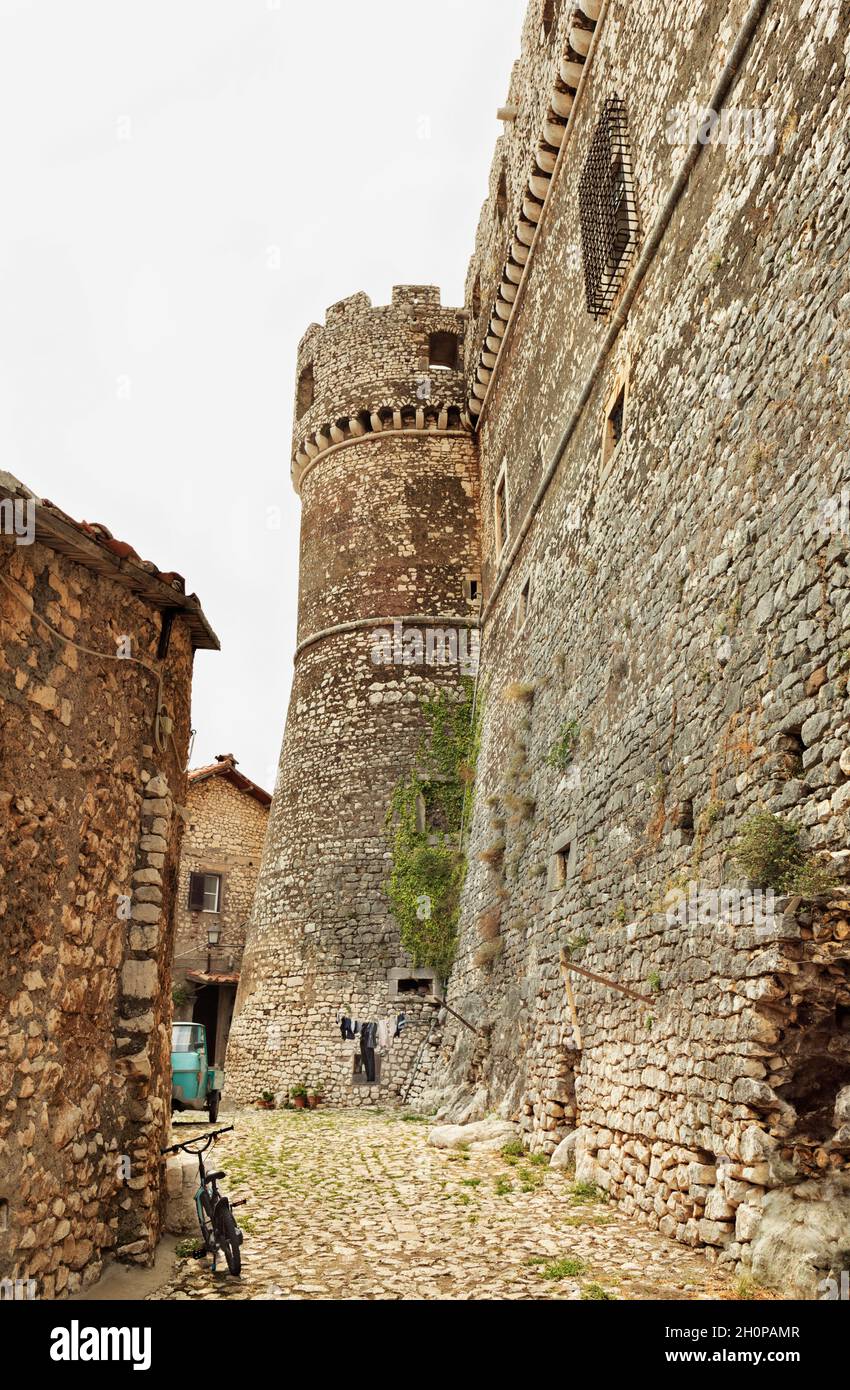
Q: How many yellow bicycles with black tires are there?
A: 0